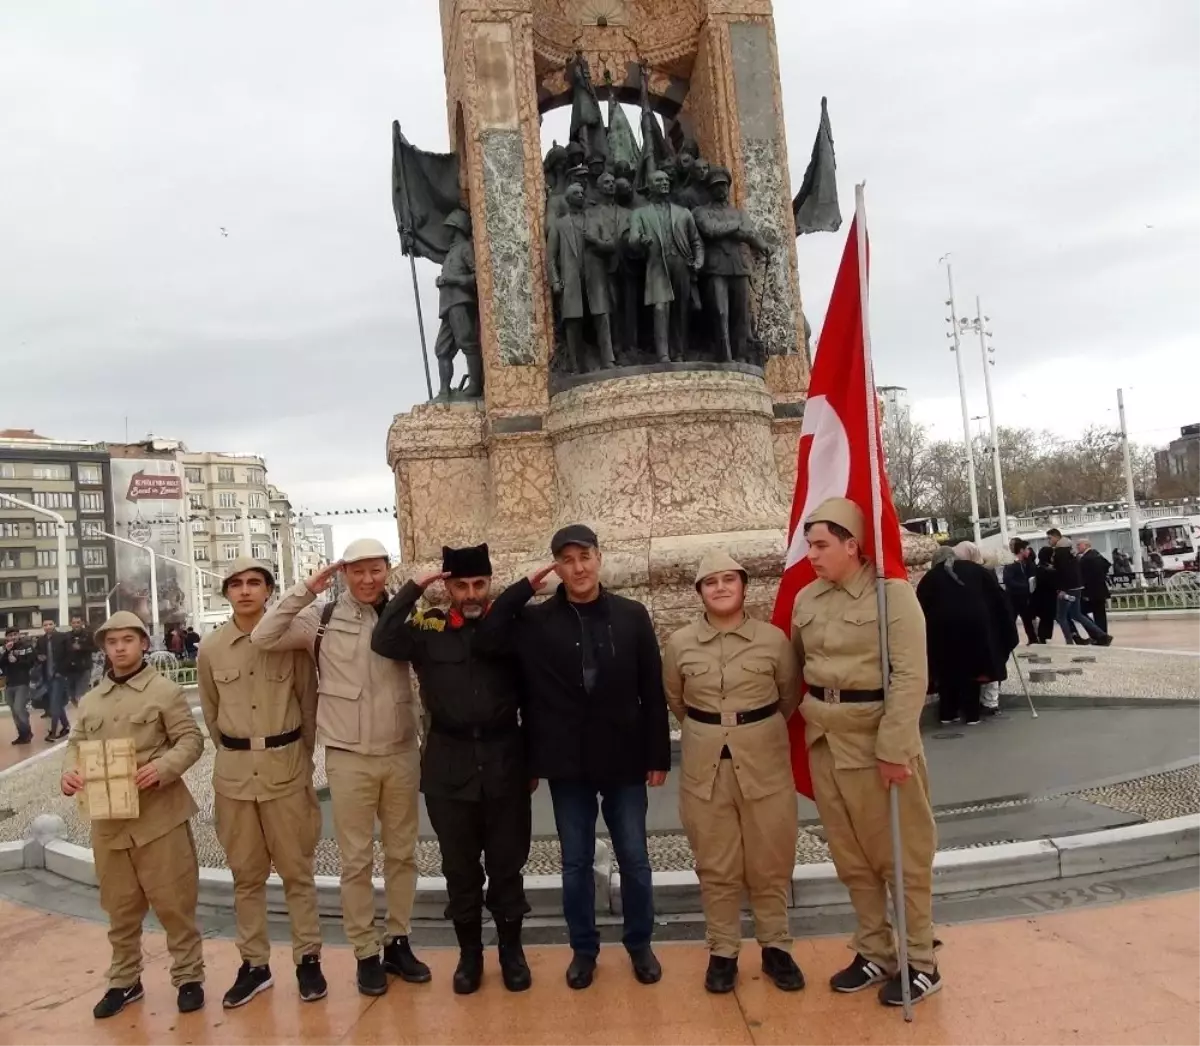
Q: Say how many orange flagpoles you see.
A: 0